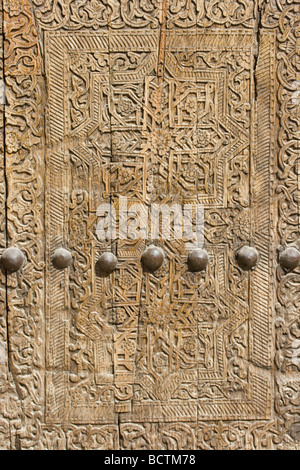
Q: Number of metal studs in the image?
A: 7